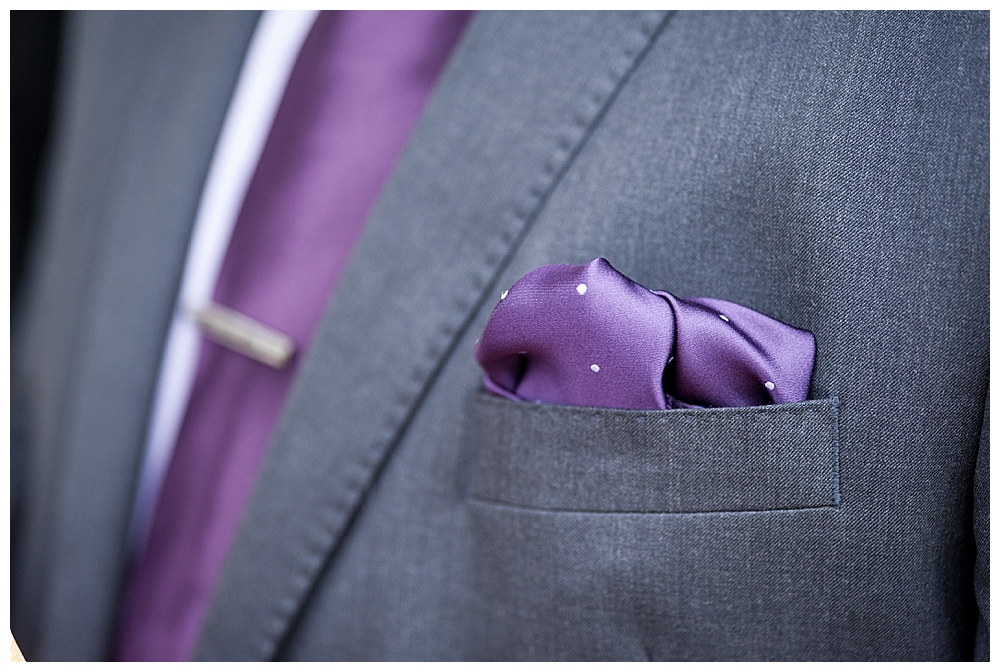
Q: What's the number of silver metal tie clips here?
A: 1